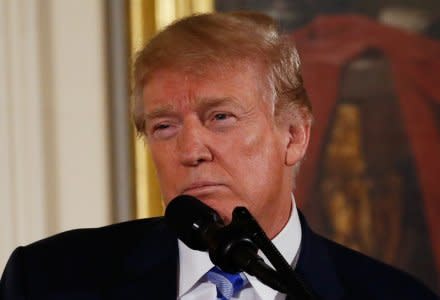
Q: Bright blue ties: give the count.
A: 1